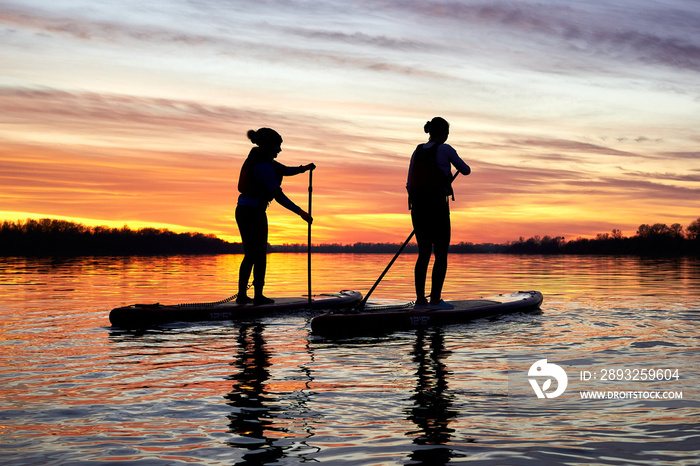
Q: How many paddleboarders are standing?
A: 2